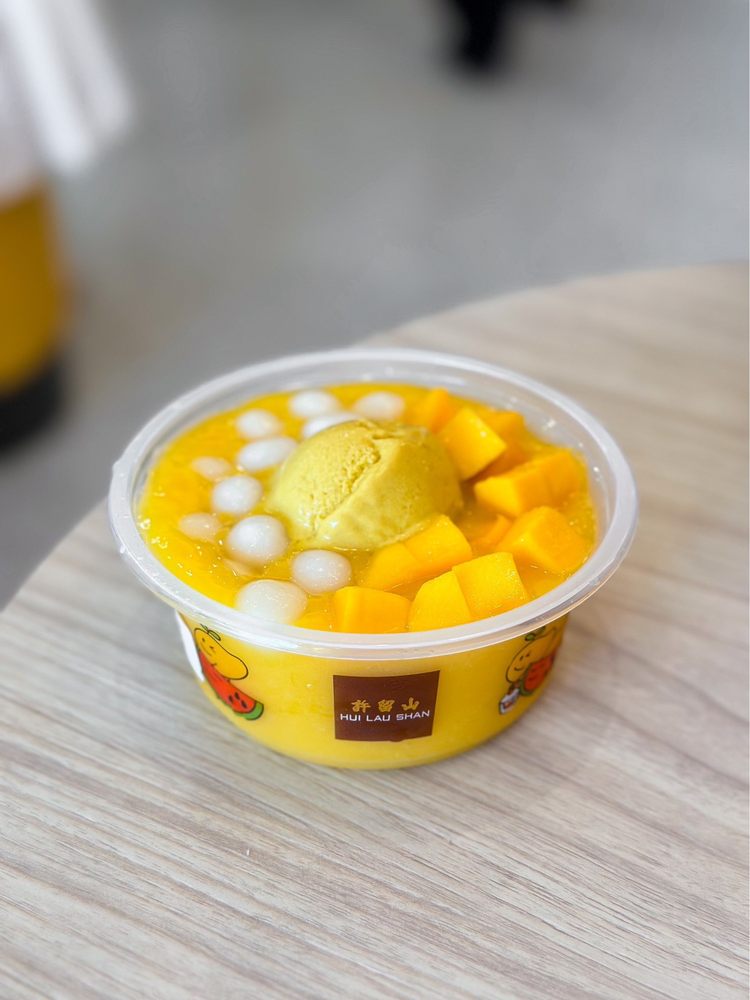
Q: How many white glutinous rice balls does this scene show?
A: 11